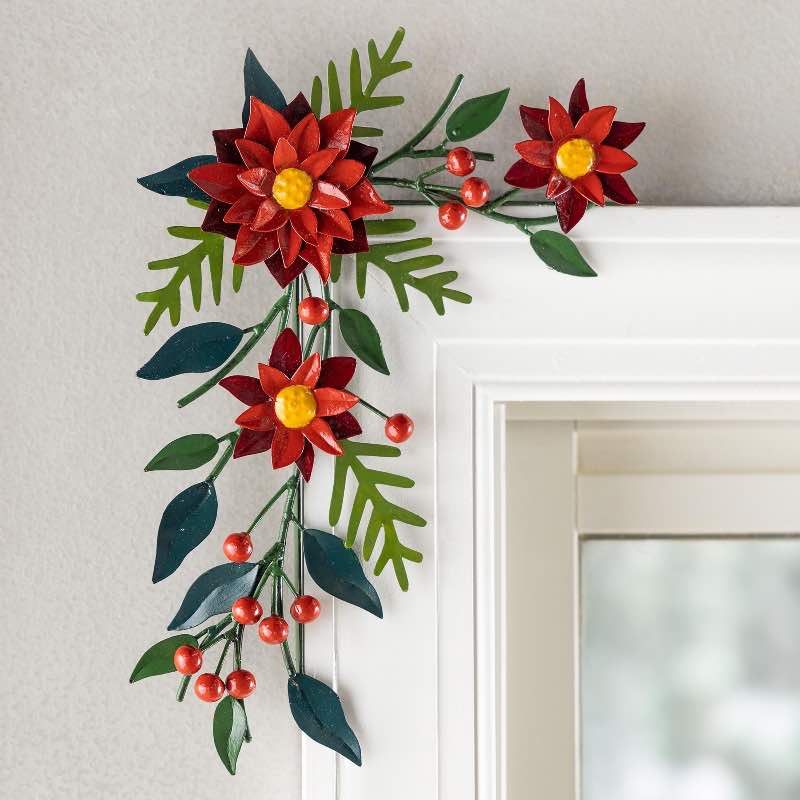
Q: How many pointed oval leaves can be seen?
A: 13